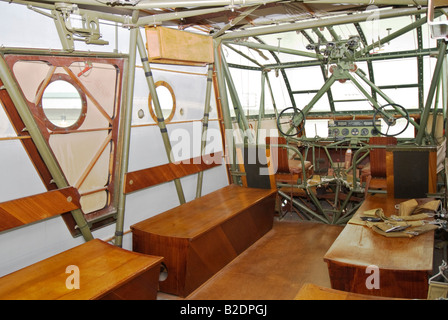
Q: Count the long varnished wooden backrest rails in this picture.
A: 2